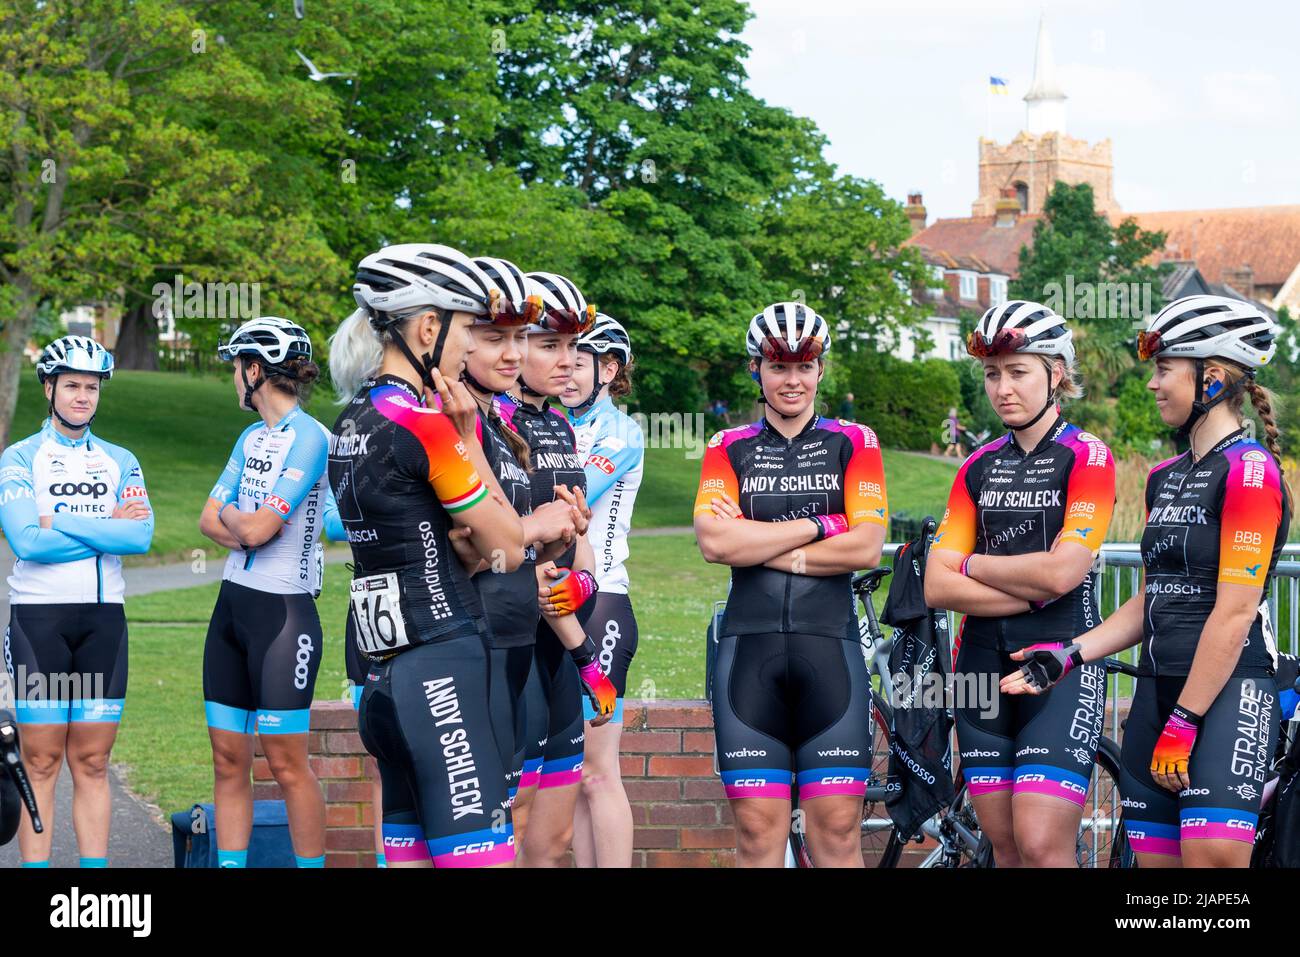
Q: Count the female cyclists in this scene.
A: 9